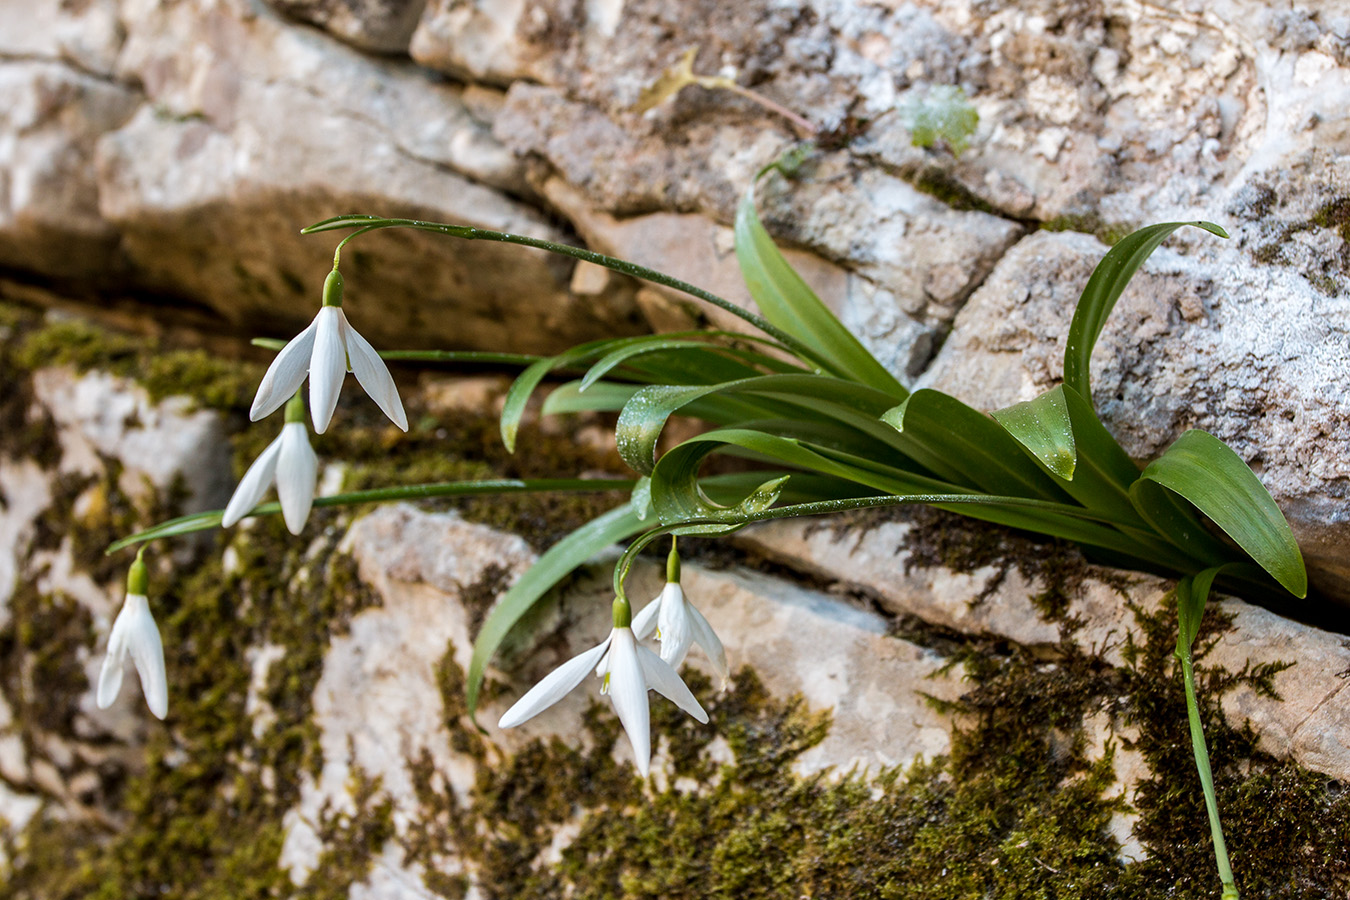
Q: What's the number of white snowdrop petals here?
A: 13